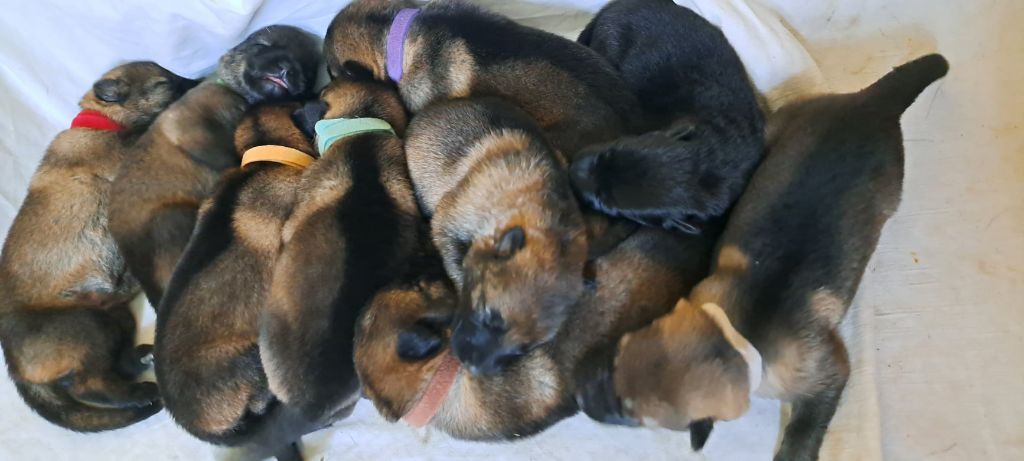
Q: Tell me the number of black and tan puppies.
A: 8